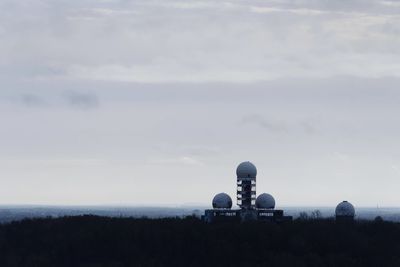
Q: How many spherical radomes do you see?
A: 4